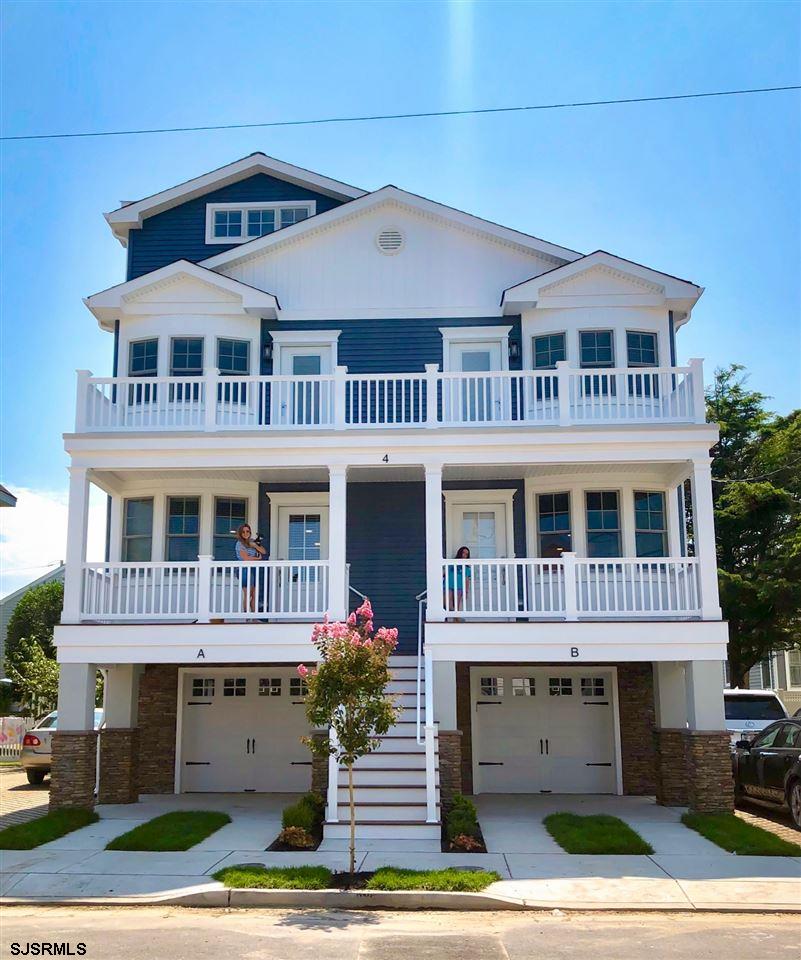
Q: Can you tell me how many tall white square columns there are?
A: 4